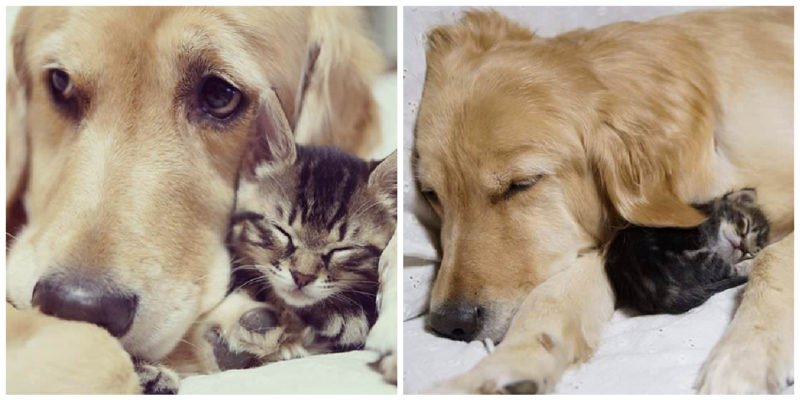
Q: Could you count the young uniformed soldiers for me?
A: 0